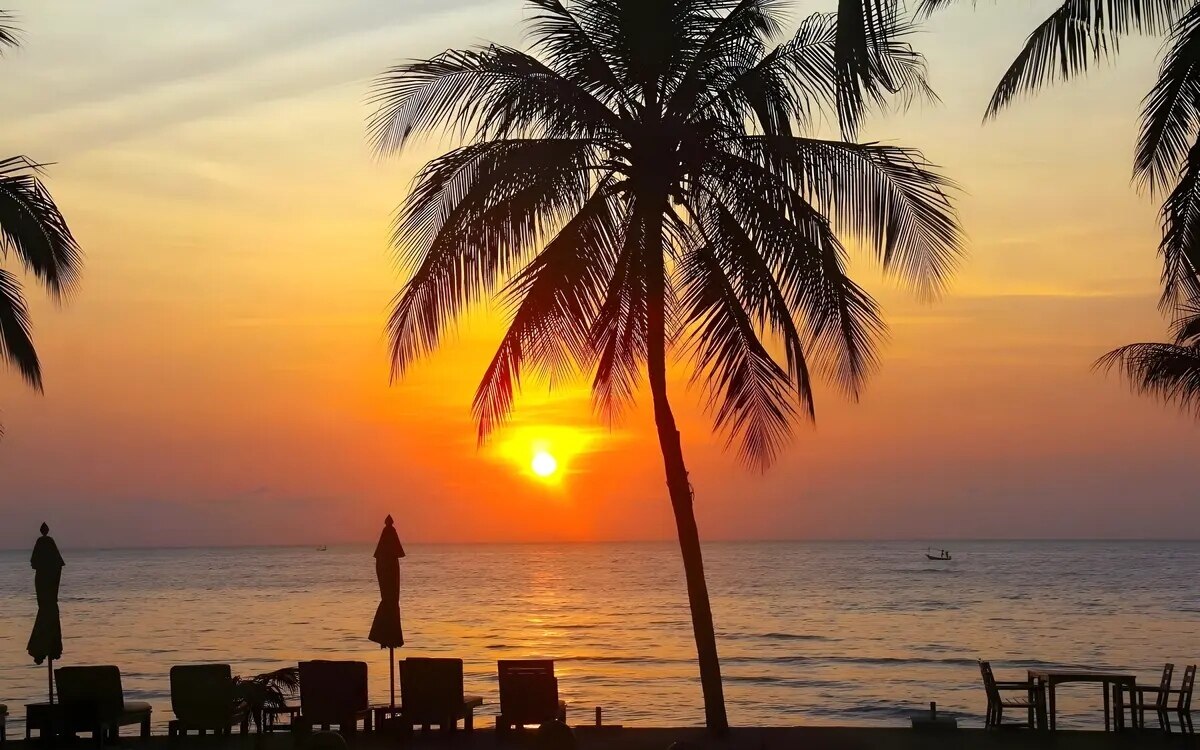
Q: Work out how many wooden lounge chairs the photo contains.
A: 5